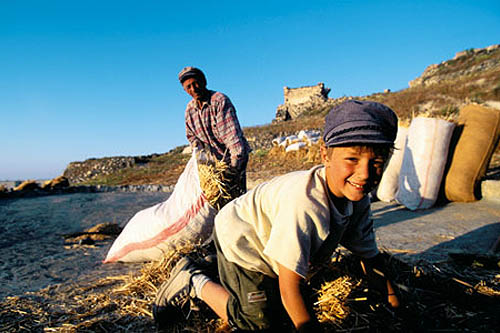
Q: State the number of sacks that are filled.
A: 3